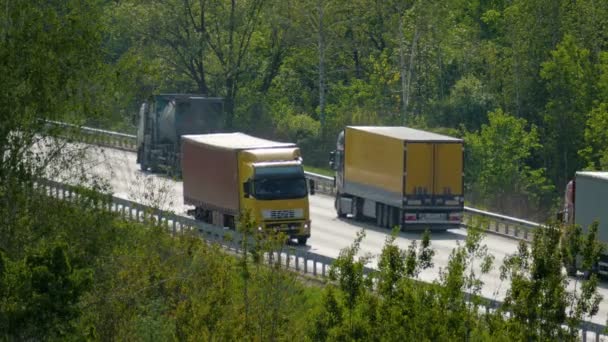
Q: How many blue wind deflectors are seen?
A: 0